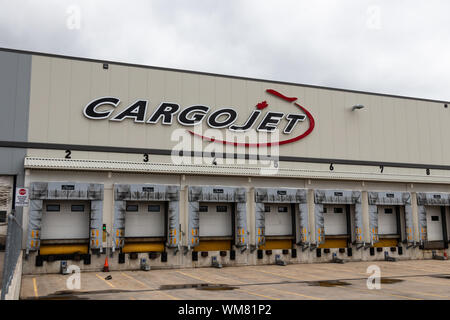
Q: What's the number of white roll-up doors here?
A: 7